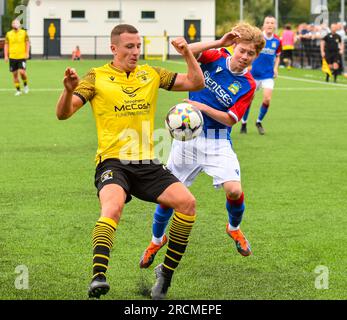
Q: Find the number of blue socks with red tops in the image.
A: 4